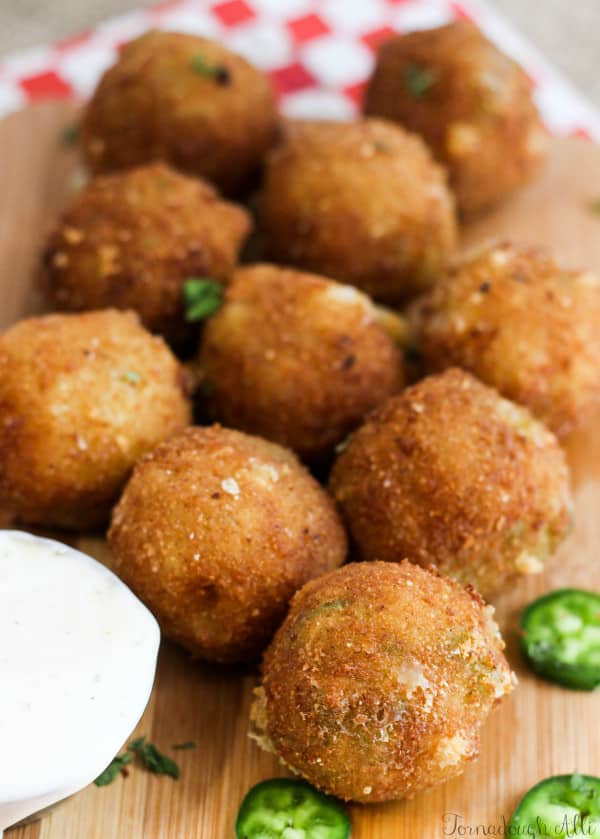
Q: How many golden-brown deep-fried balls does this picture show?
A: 10